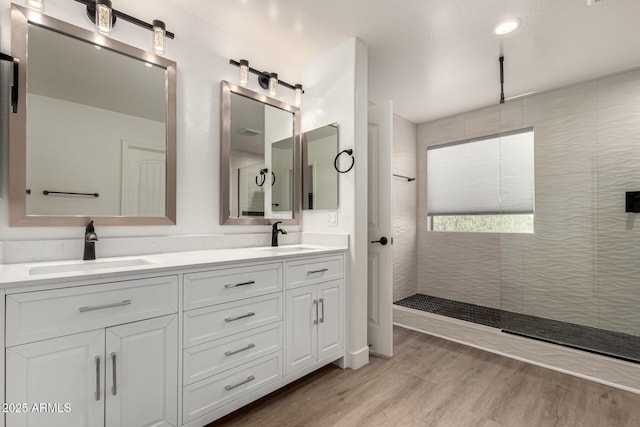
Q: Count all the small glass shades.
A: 6